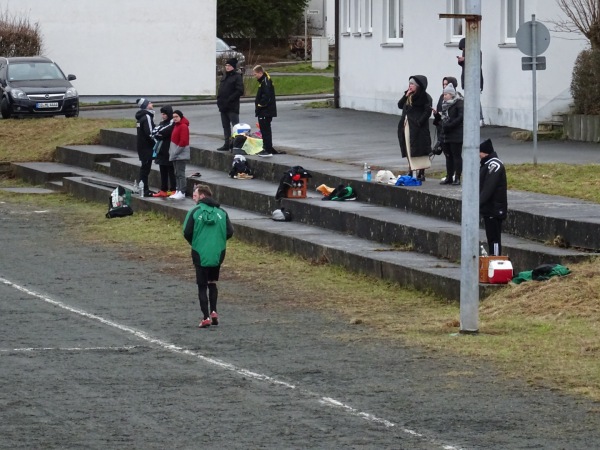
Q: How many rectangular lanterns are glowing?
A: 0